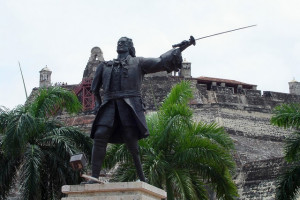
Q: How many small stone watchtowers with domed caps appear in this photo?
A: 3